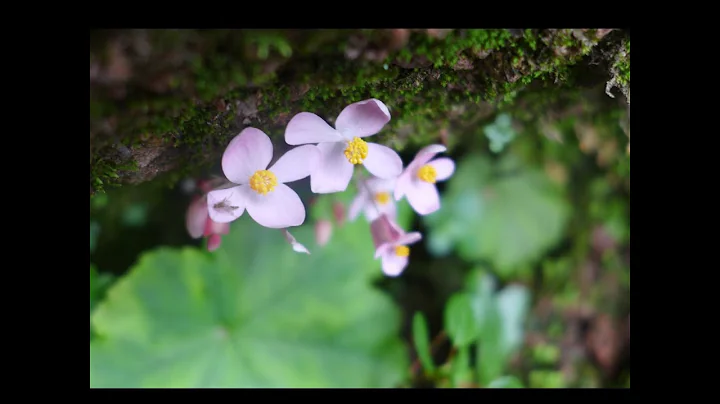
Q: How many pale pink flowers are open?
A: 5